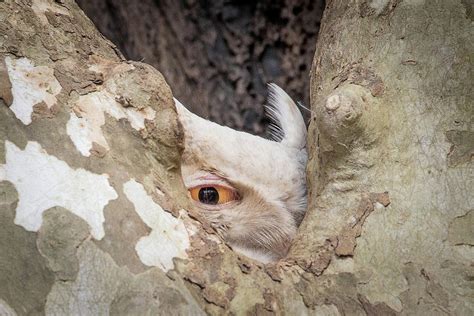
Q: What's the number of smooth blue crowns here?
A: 0